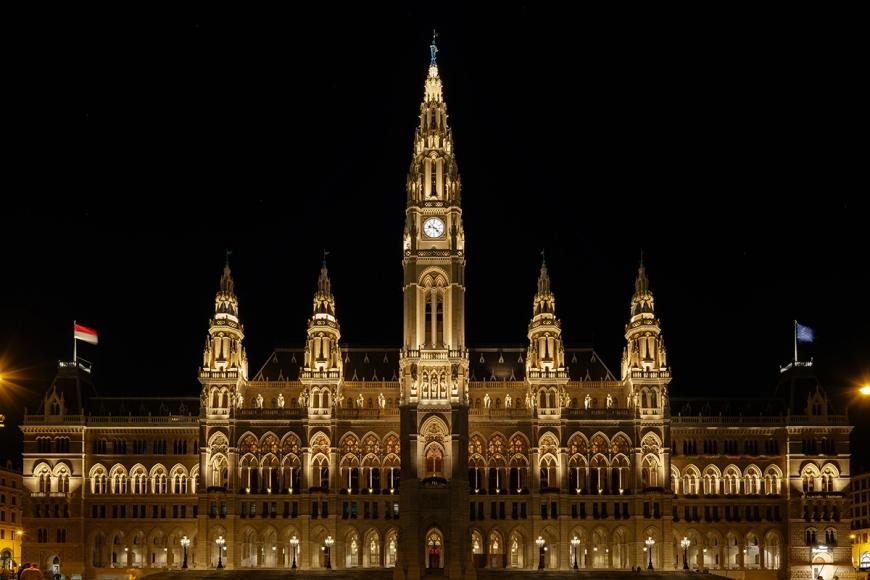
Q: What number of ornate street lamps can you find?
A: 8